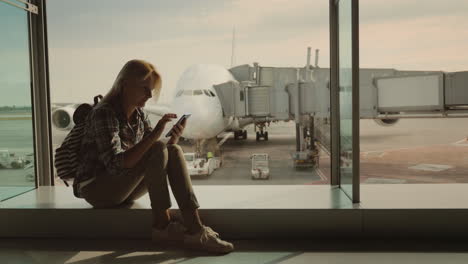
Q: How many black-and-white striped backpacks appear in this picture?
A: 1